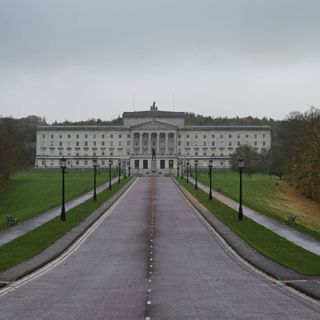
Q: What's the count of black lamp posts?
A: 12